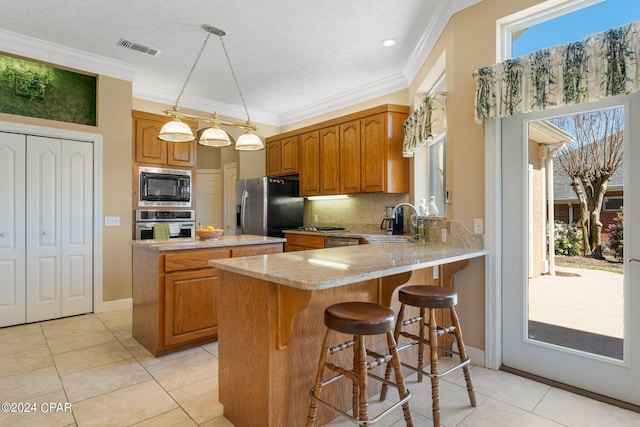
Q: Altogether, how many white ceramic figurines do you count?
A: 2